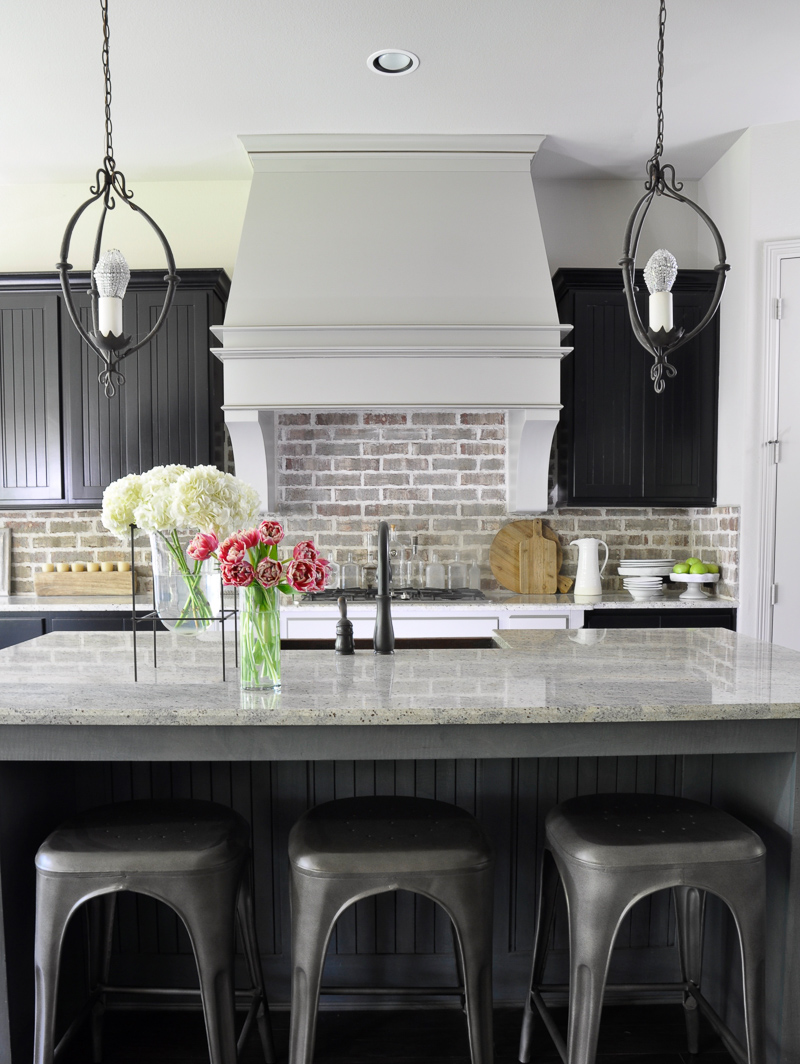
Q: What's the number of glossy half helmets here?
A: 0